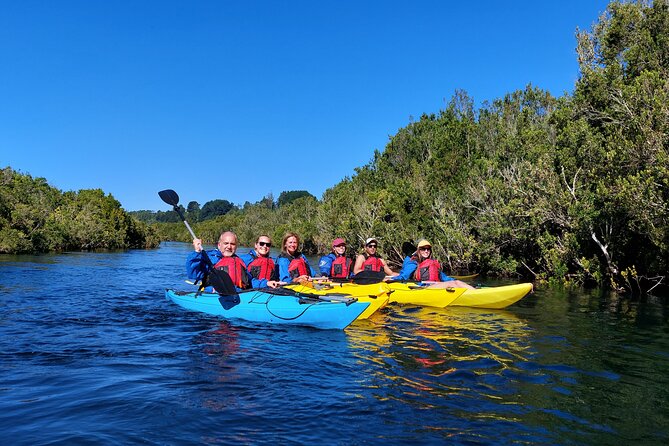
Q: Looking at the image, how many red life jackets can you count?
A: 6